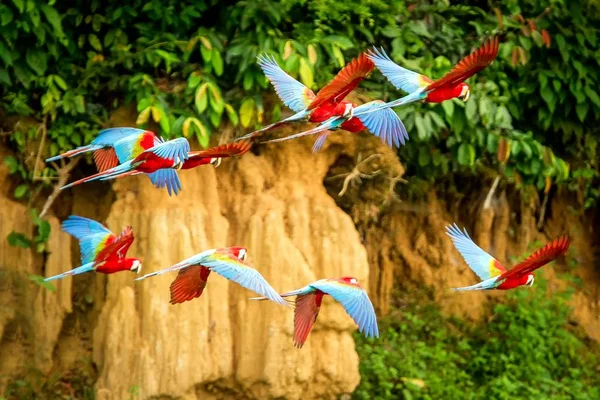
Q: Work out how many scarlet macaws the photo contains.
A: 10